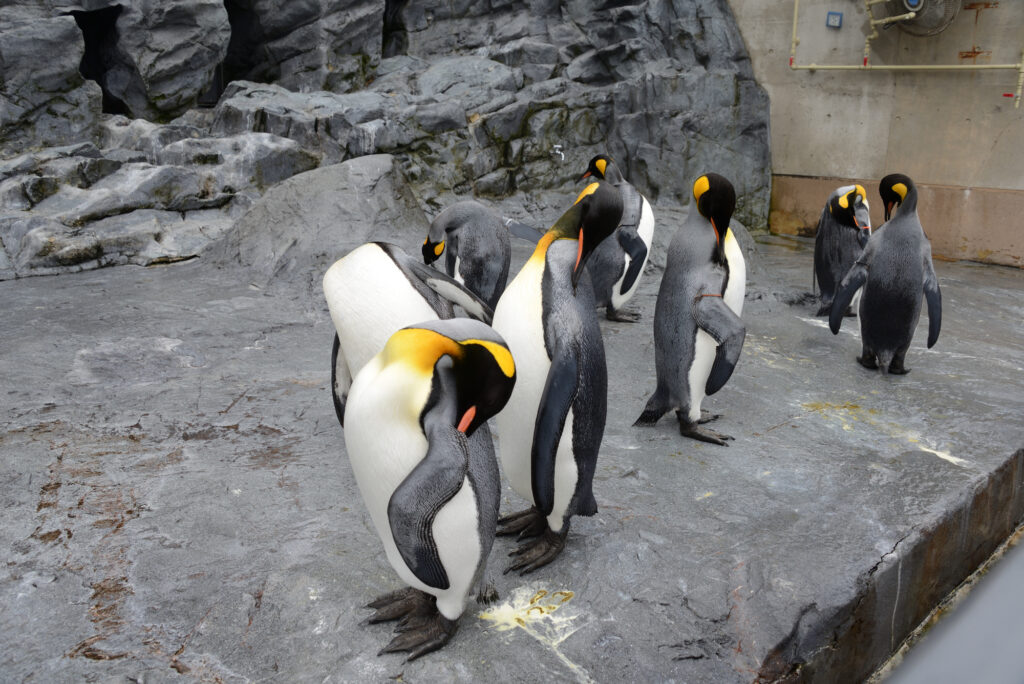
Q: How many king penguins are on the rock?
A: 8